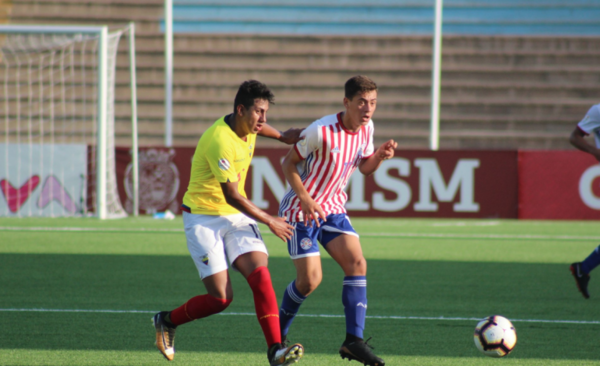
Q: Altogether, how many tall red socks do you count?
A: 2